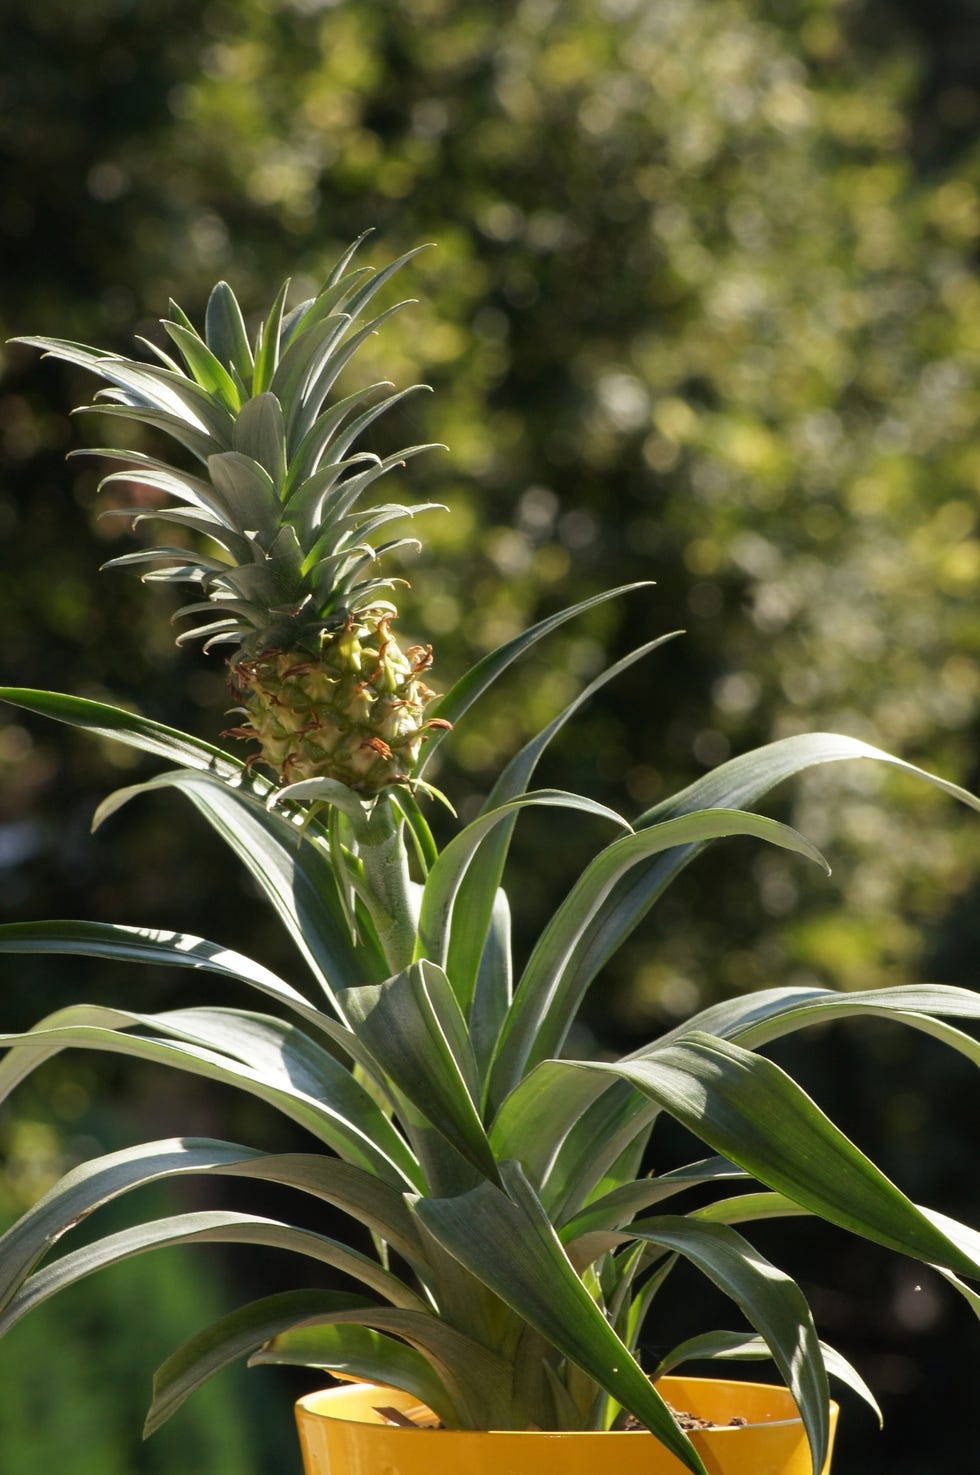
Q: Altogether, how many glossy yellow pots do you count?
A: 1